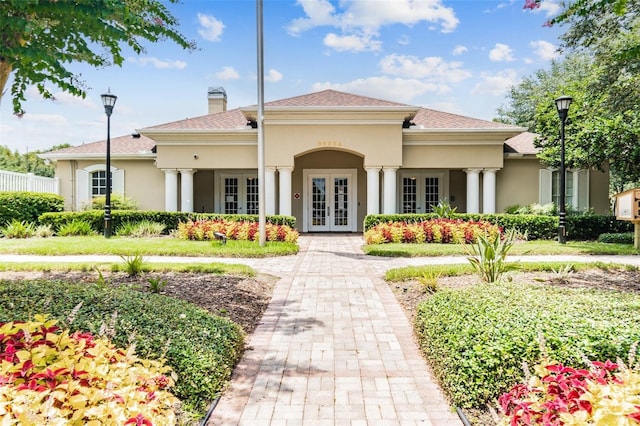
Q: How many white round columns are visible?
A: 8